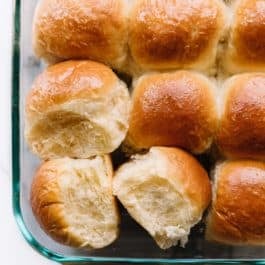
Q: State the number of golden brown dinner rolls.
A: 9